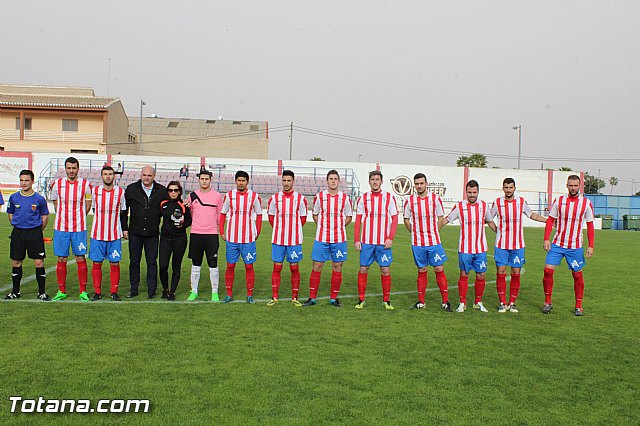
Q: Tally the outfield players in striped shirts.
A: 10